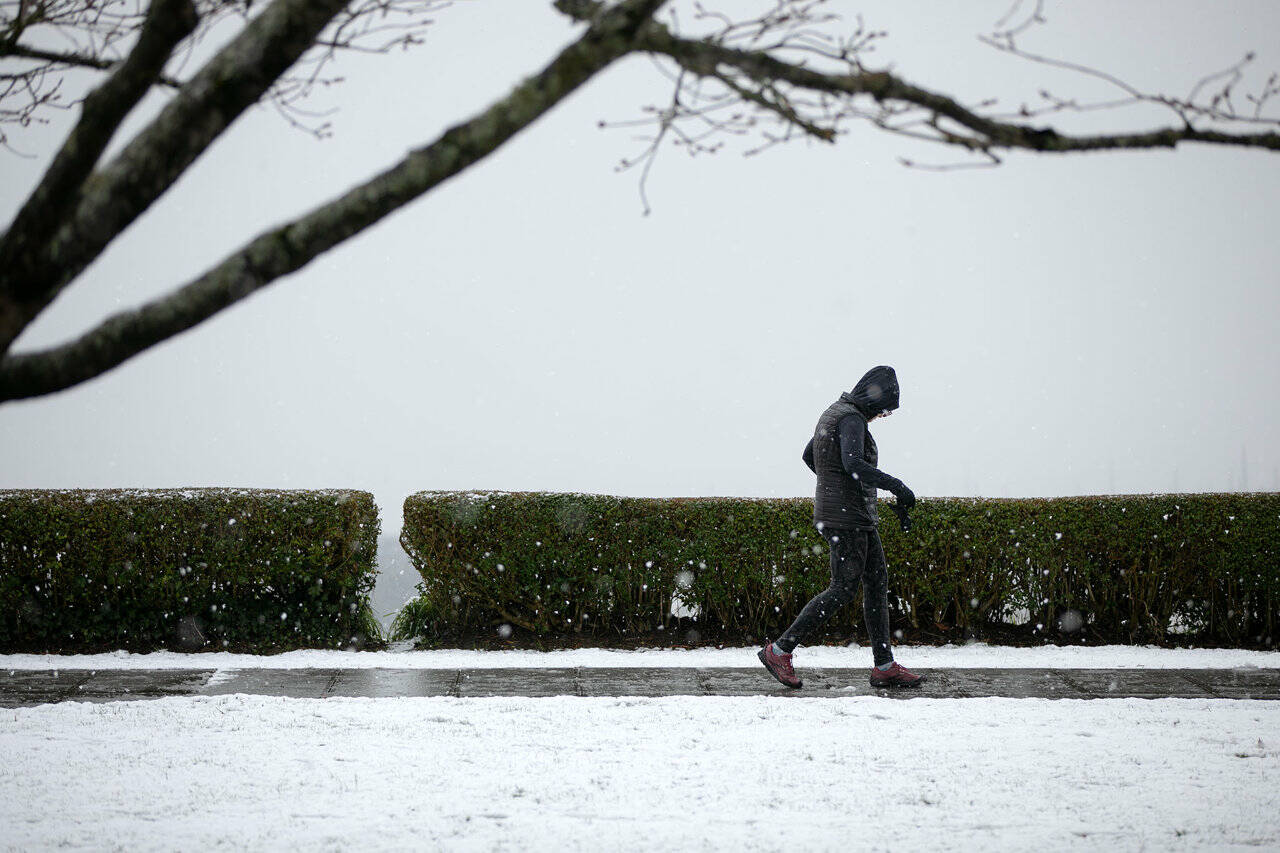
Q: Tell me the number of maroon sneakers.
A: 2